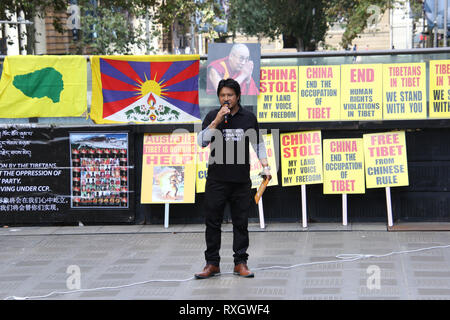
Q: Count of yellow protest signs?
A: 11